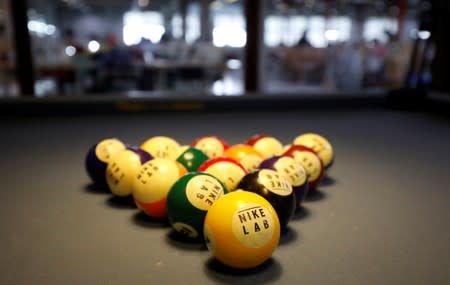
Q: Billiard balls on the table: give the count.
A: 15